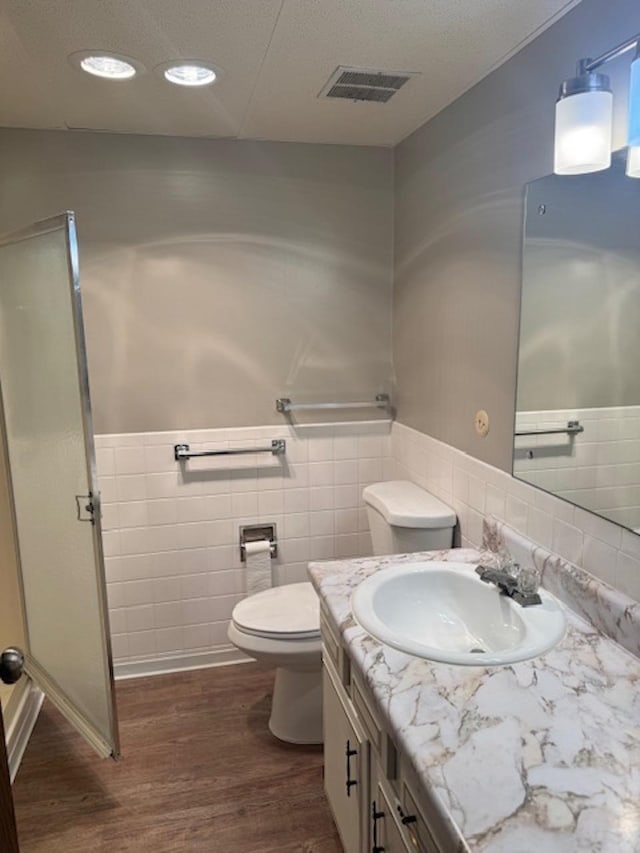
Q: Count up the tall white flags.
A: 0